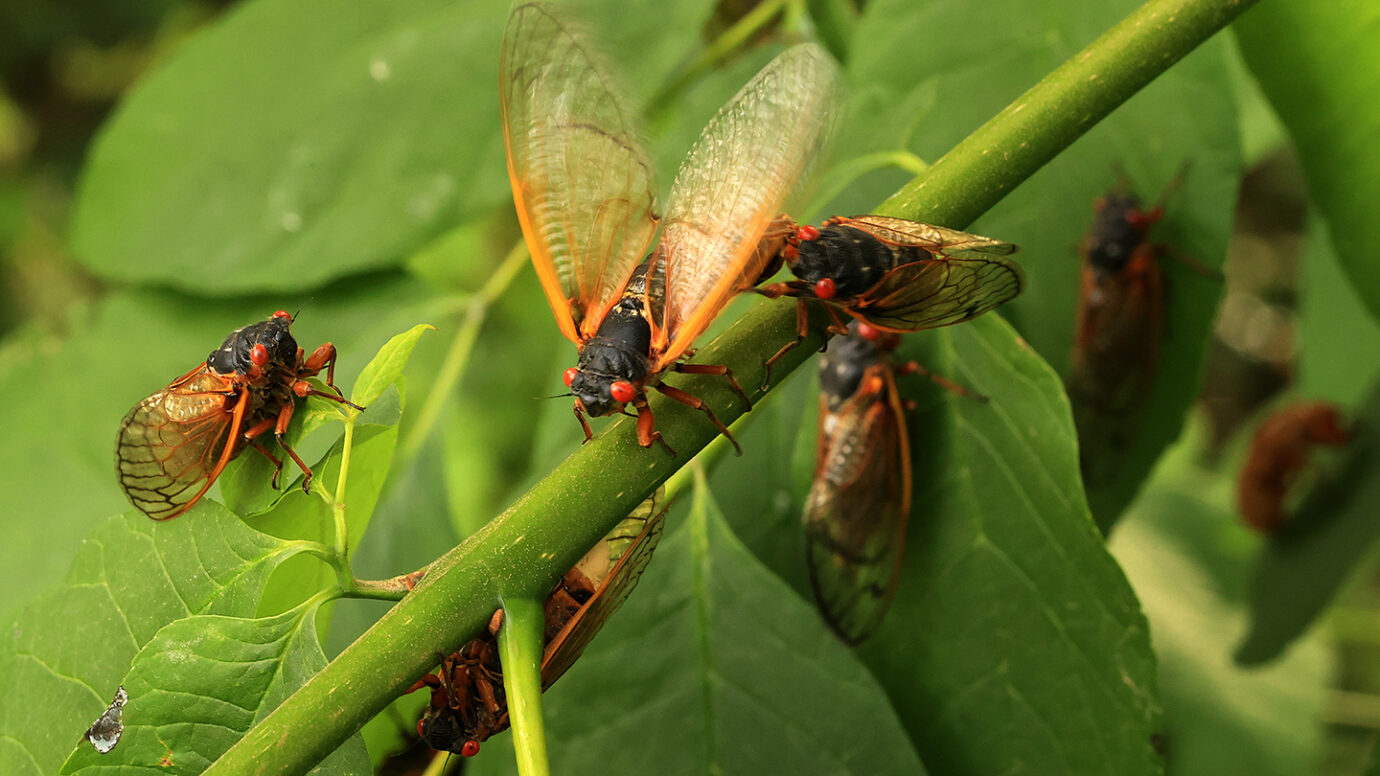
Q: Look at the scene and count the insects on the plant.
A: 7